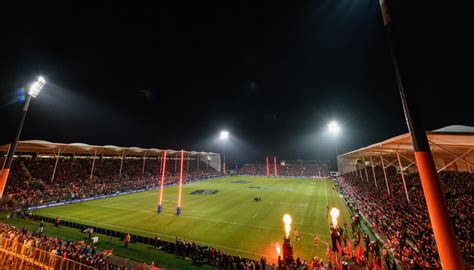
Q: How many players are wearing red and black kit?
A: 2